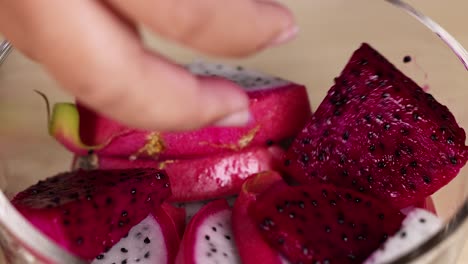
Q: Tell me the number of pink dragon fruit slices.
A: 3